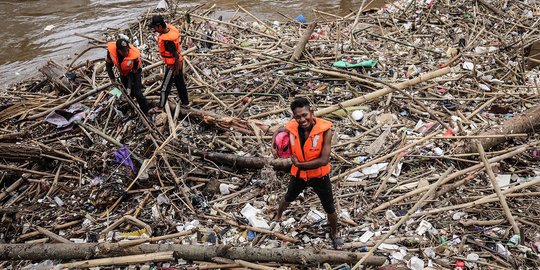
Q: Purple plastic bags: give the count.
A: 1